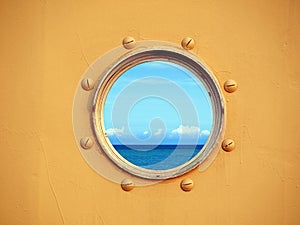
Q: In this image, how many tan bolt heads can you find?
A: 8